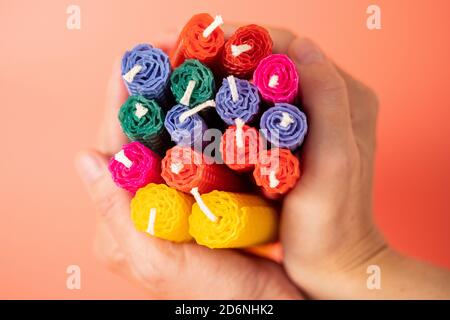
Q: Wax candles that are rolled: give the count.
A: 15